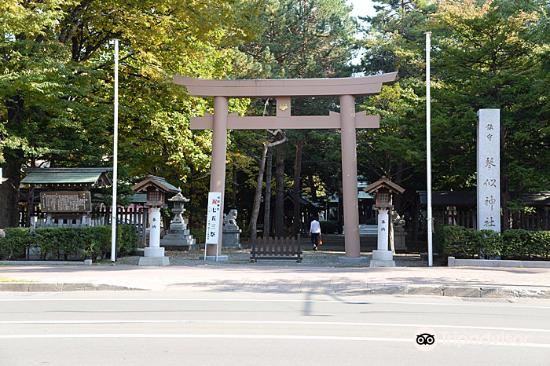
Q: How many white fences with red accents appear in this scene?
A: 0